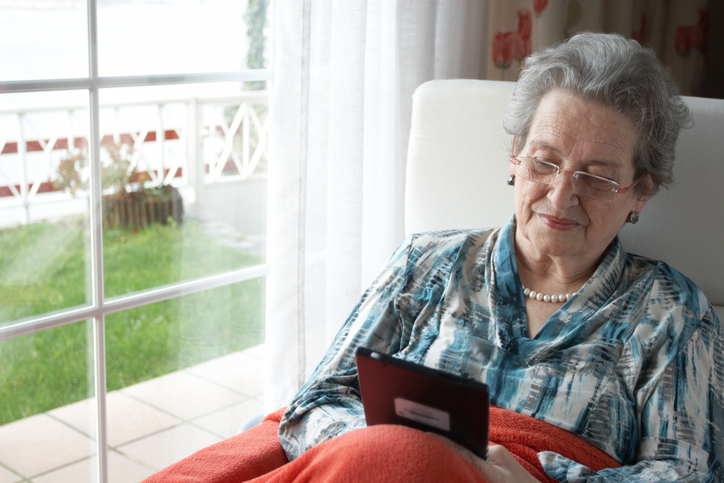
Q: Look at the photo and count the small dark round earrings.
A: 2